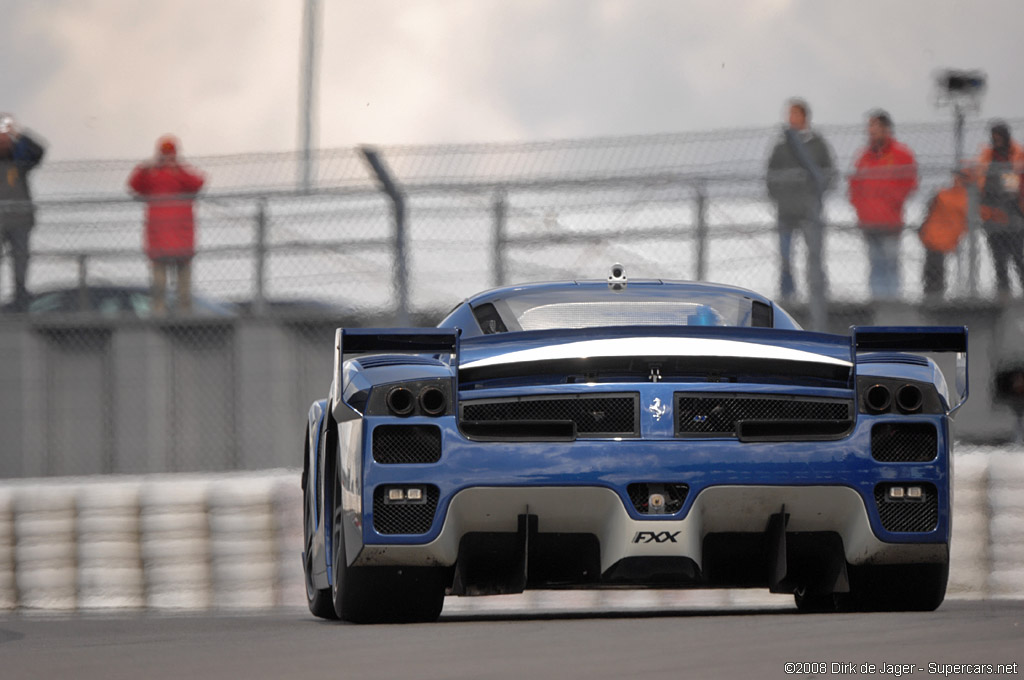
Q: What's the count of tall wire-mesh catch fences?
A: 1